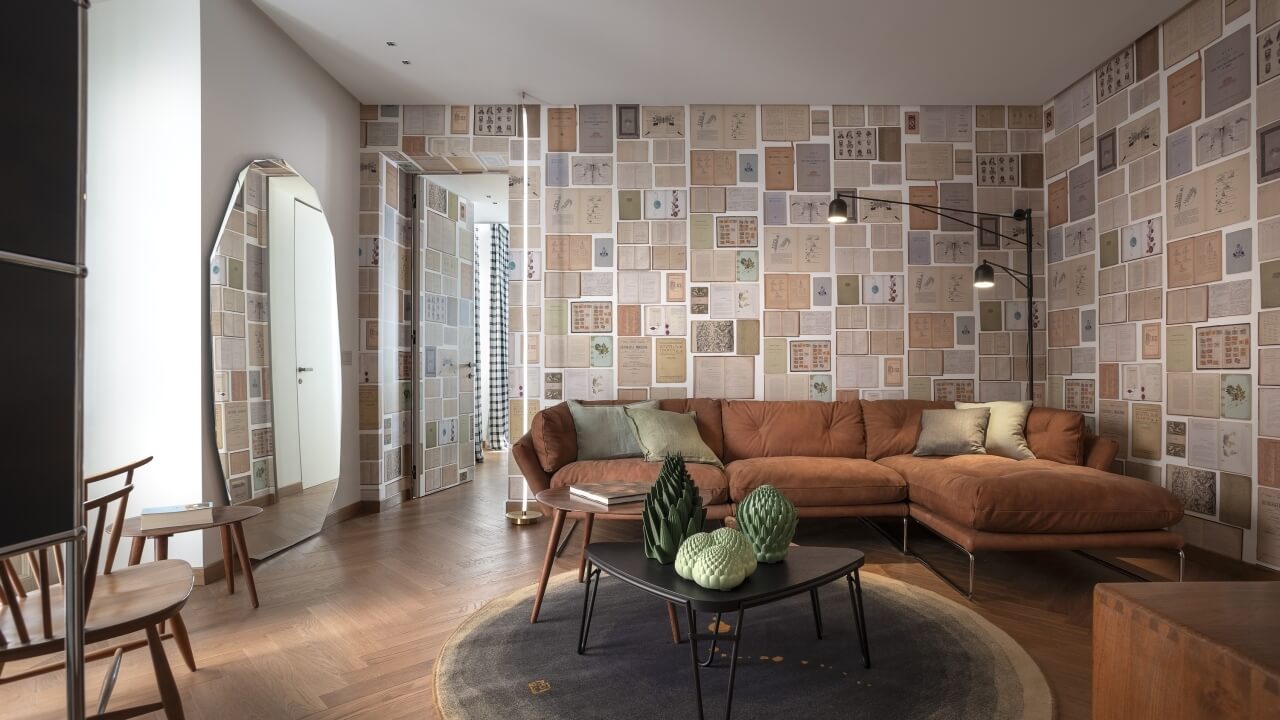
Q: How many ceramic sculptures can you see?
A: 3